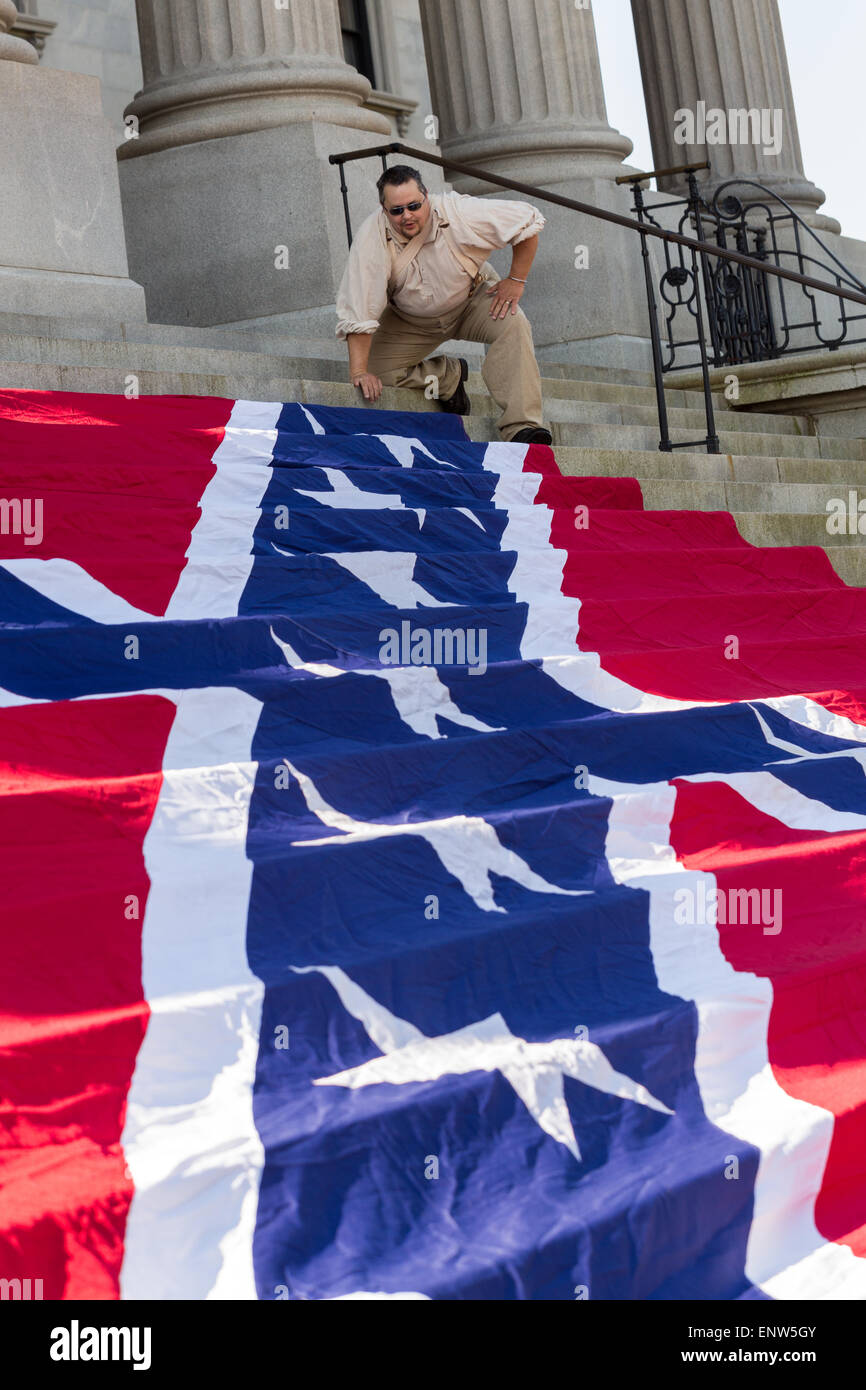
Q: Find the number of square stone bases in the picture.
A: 4